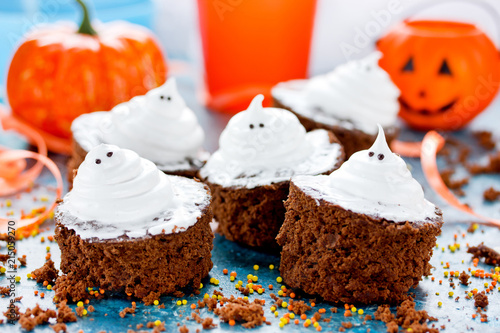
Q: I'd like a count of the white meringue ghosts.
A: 5